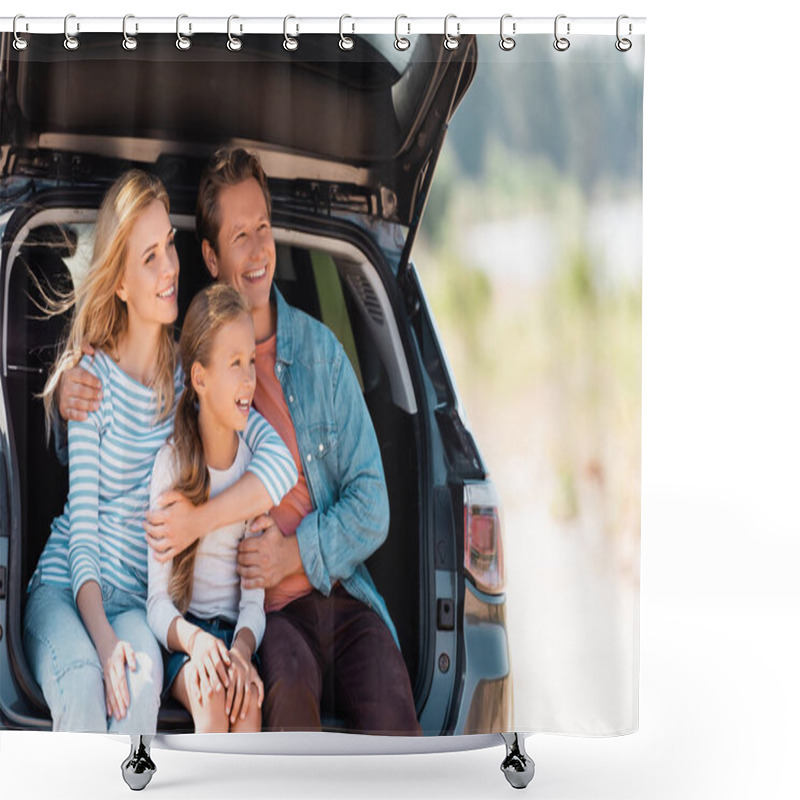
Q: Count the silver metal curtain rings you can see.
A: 12